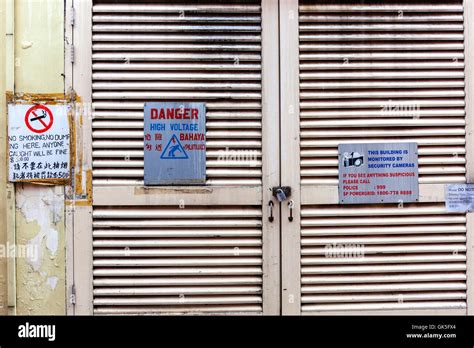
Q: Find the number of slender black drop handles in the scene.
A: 2